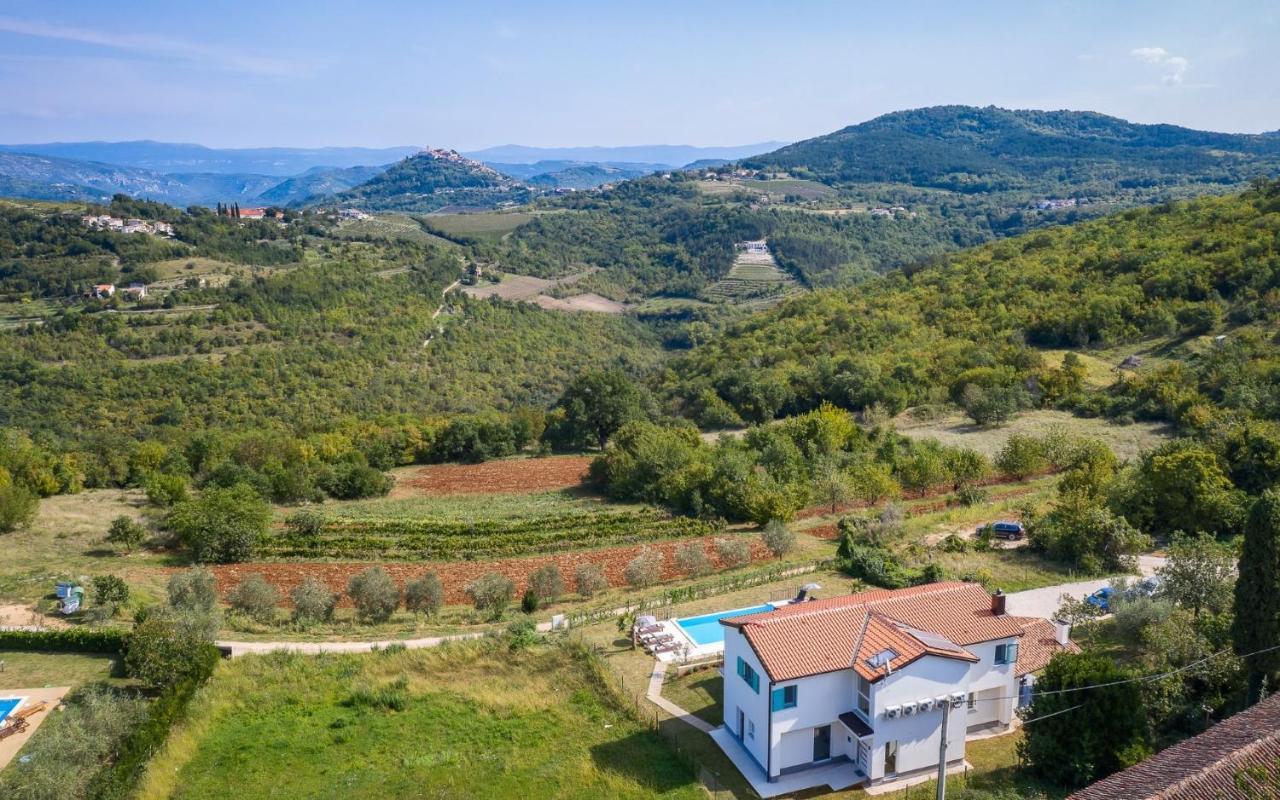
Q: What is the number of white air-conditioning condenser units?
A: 5